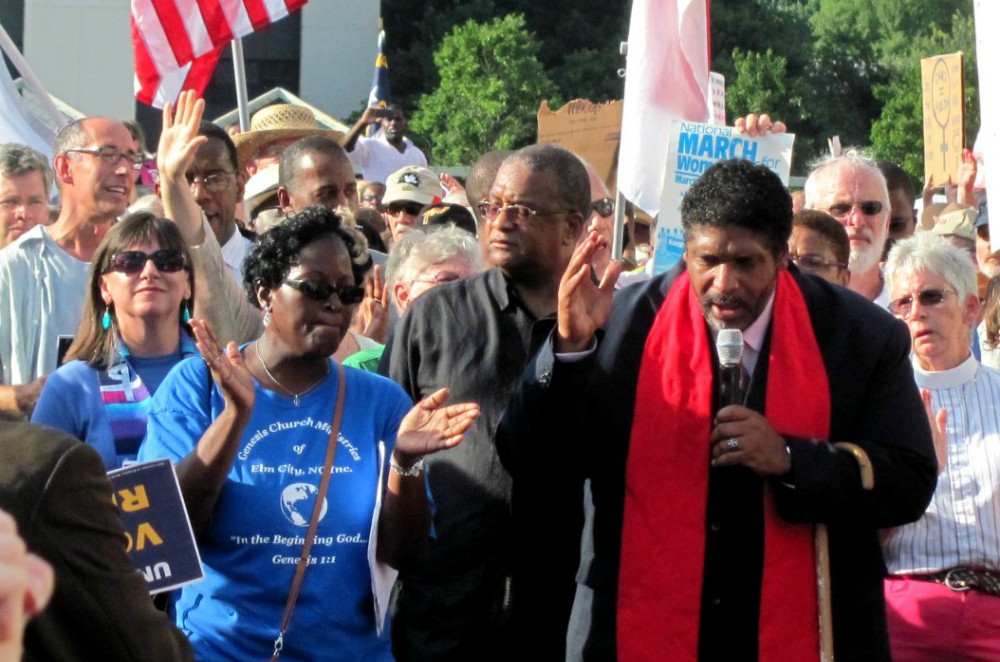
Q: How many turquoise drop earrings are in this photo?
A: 2